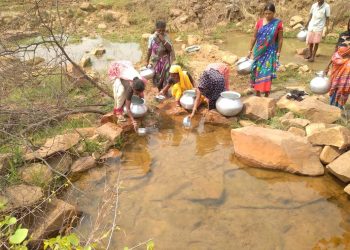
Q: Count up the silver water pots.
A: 7